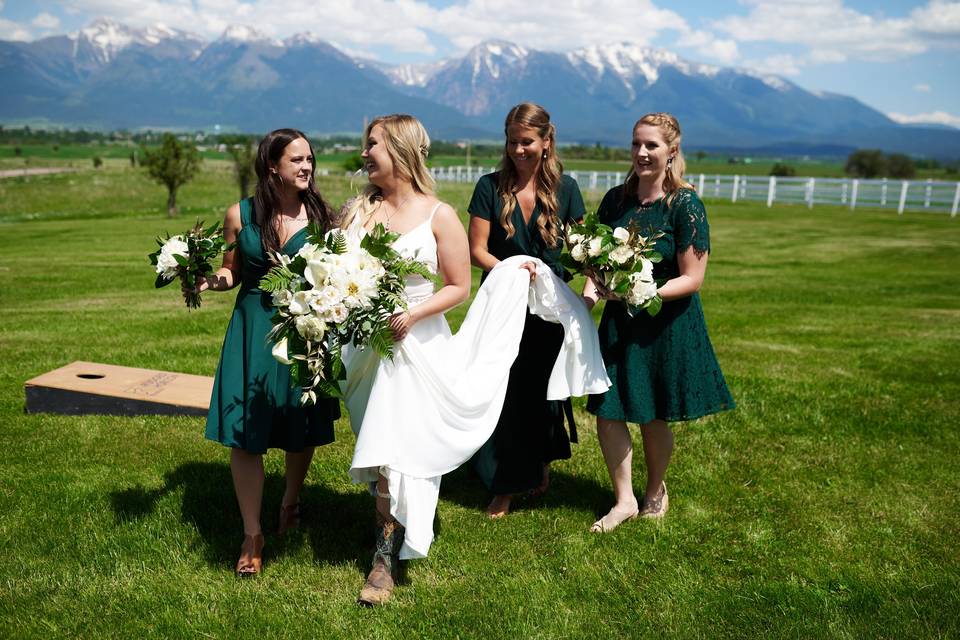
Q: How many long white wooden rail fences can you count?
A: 1